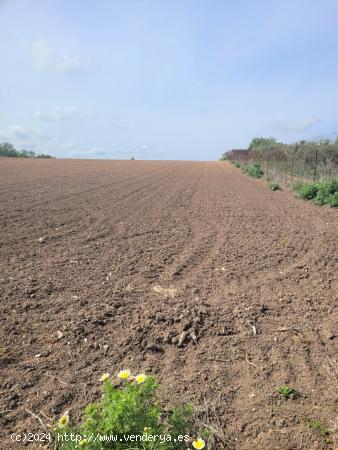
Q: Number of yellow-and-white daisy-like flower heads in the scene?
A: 5